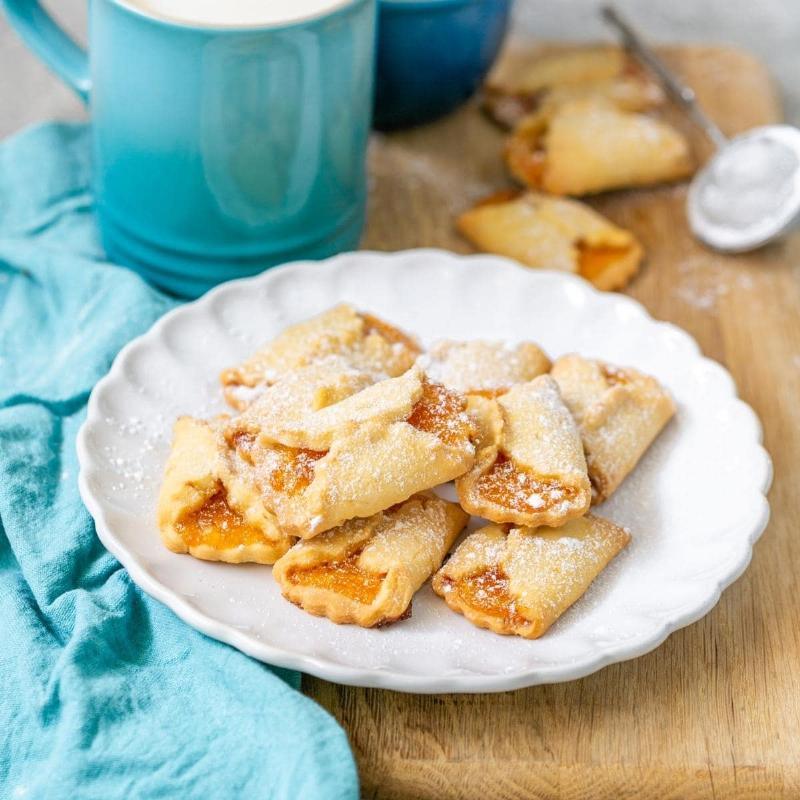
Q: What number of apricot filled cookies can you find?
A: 12